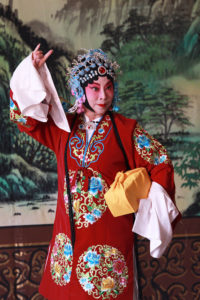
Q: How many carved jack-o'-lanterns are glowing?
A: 0